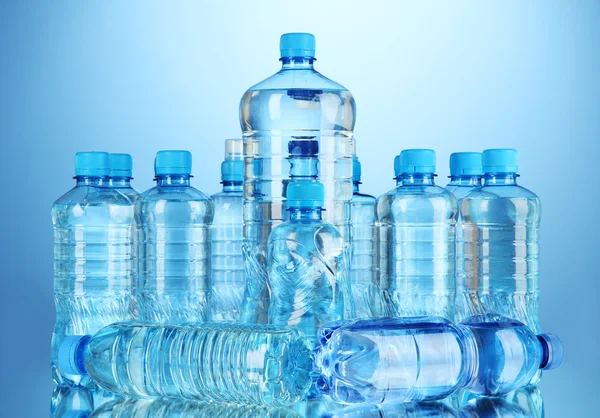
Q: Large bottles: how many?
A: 1